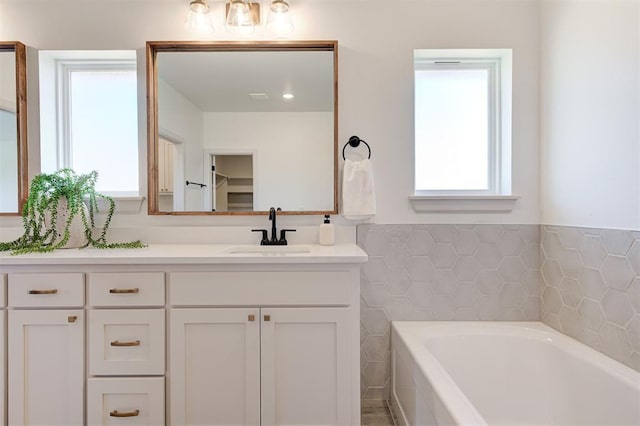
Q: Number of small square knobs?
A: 3